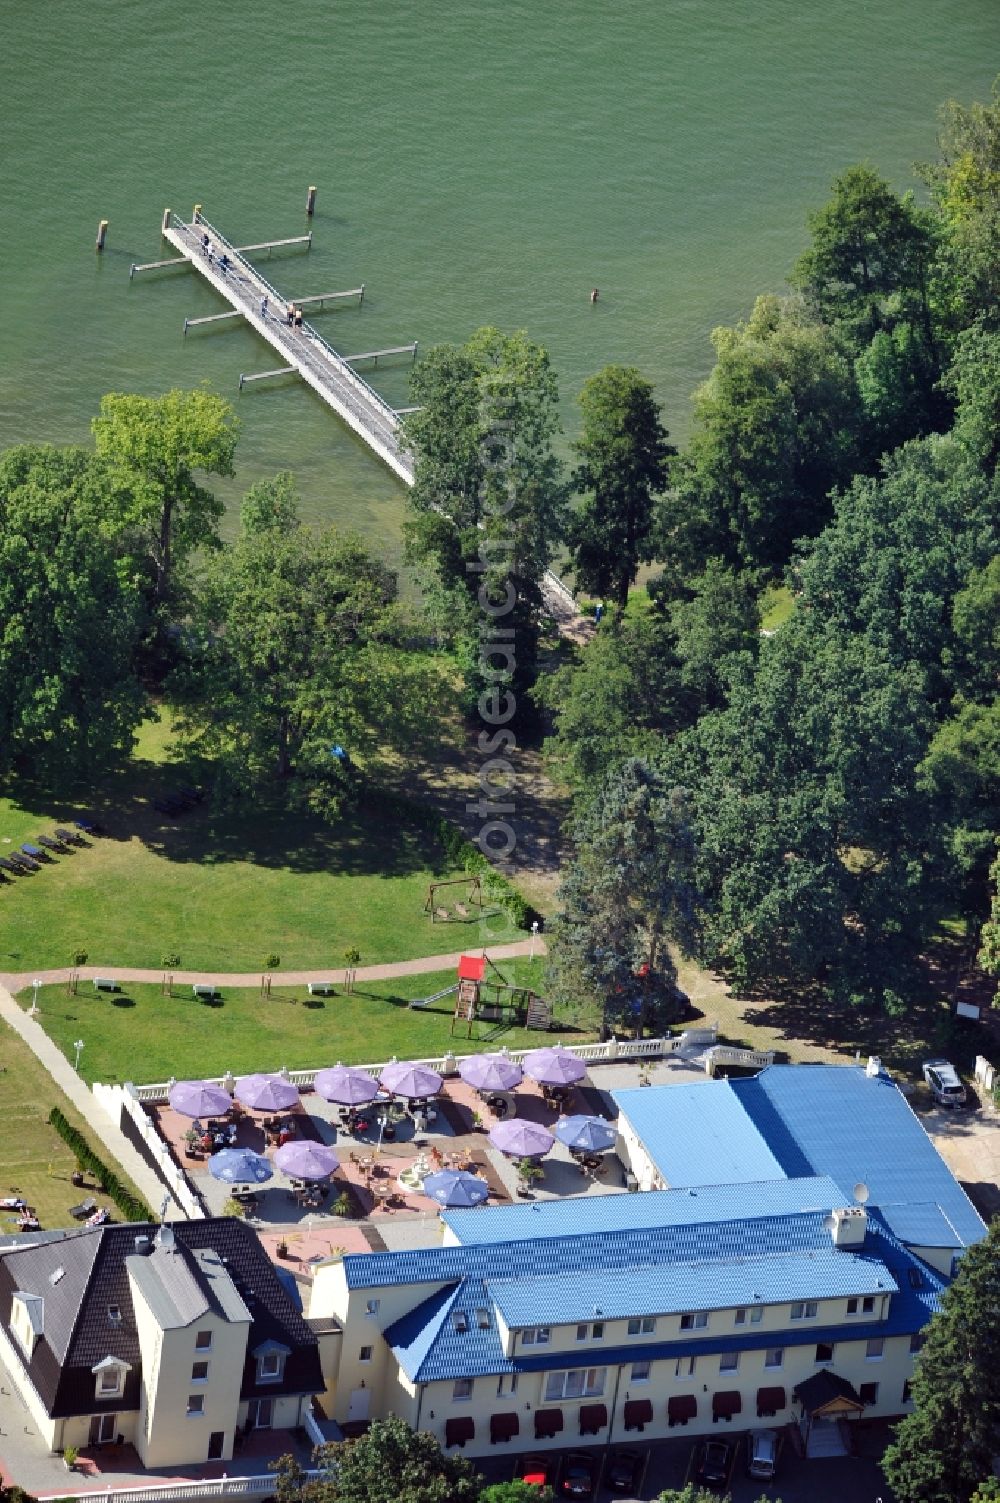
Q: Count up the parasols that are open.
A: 11